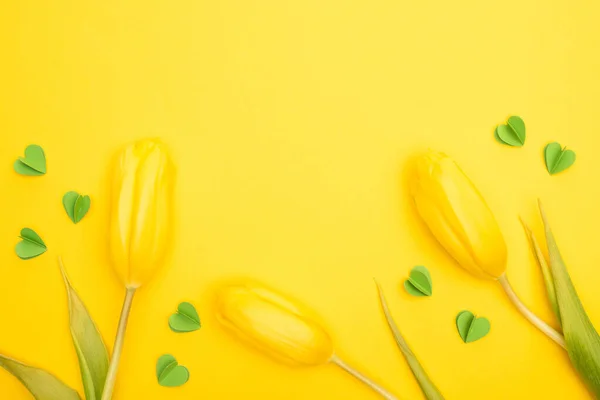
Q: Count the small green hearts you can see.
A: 9